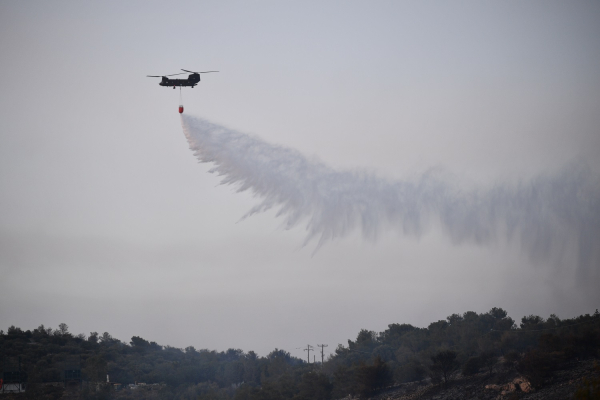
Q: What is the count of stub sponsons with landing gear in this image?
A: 2